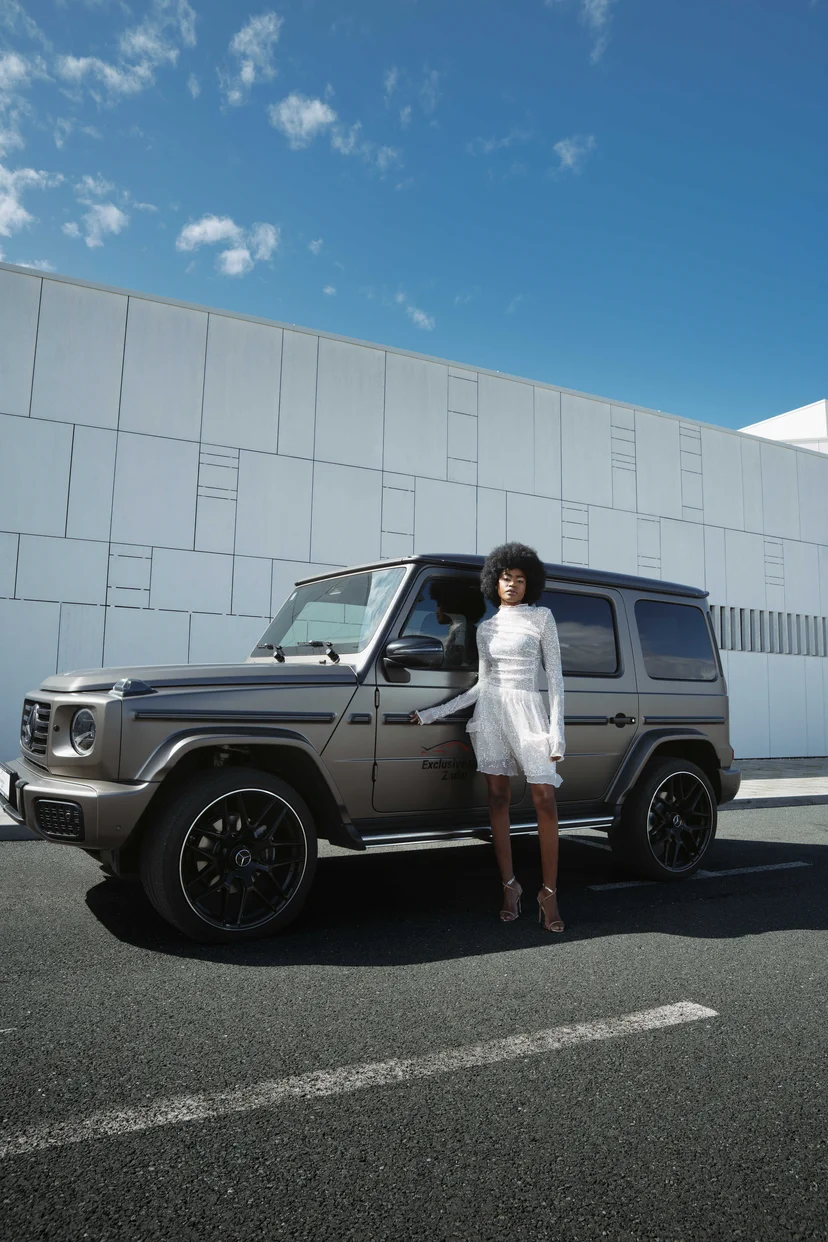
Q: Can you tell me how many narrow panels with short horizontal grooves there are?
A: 9